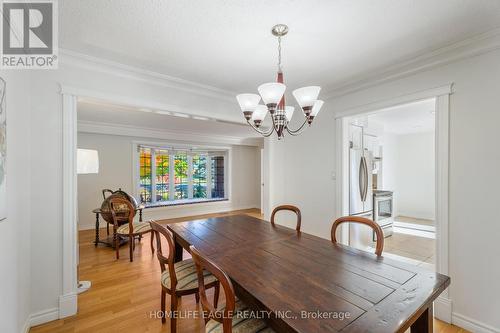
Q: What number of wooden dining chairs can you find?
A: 5